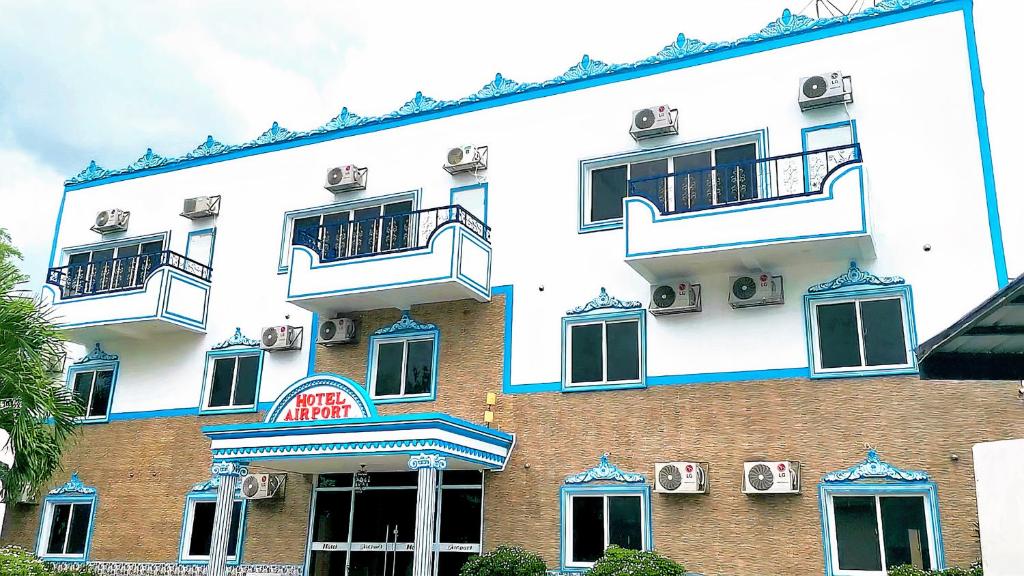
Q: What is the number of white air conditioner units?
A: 13